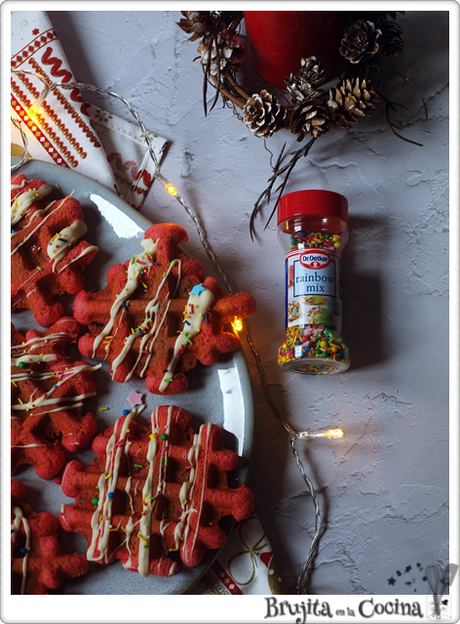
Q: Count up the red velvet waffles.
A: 5